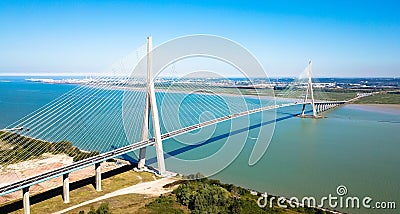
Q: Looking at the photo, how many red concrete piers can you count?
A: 0